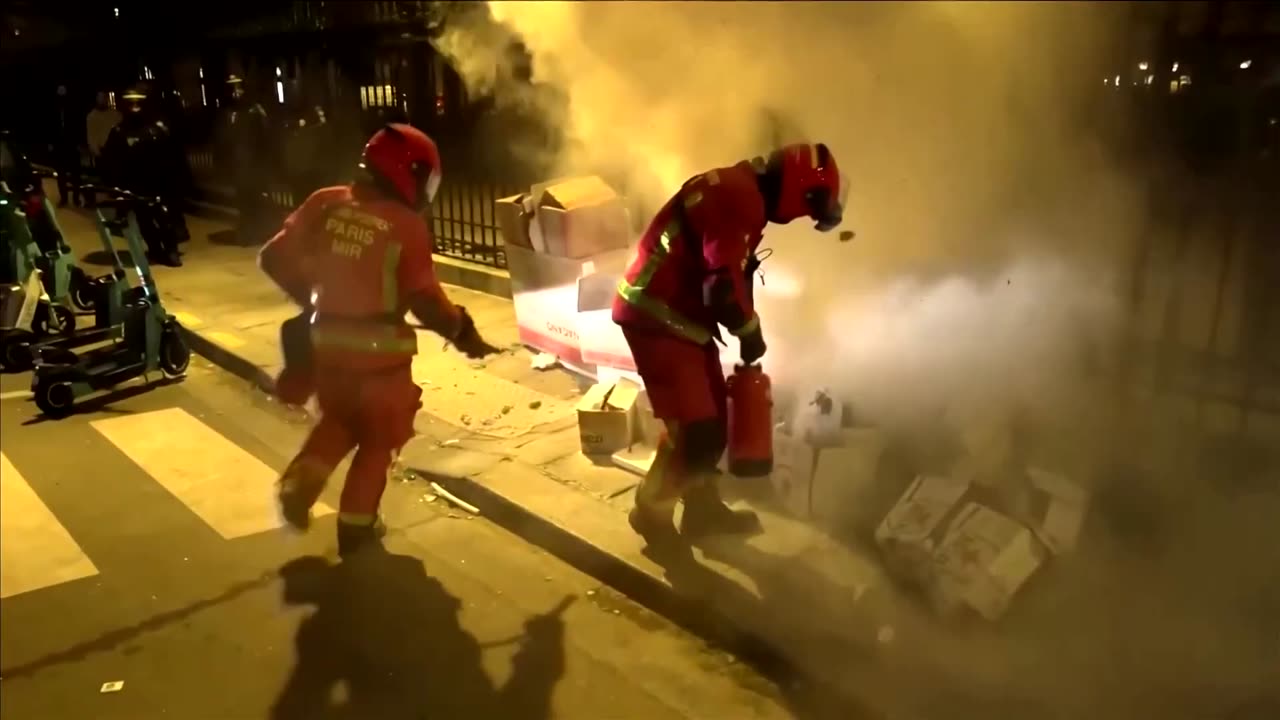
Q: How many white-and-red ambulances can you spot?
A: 0